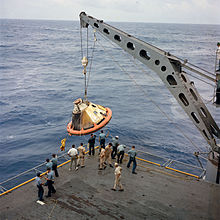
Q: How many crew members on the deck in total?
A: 14